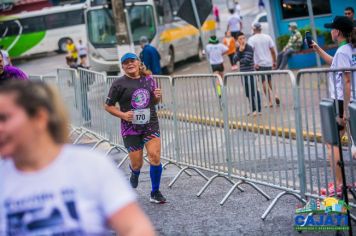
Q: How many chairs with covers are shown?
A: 0